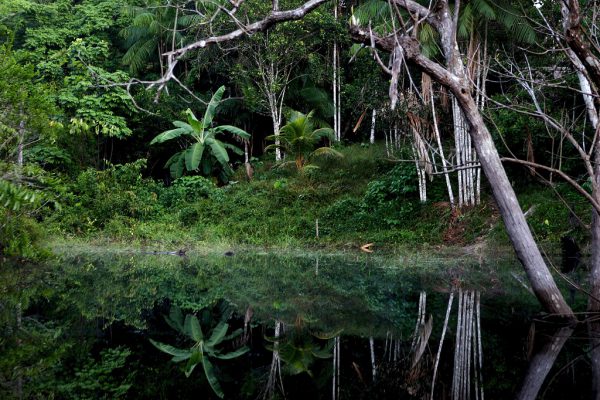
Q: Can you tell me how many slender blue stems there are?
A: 0